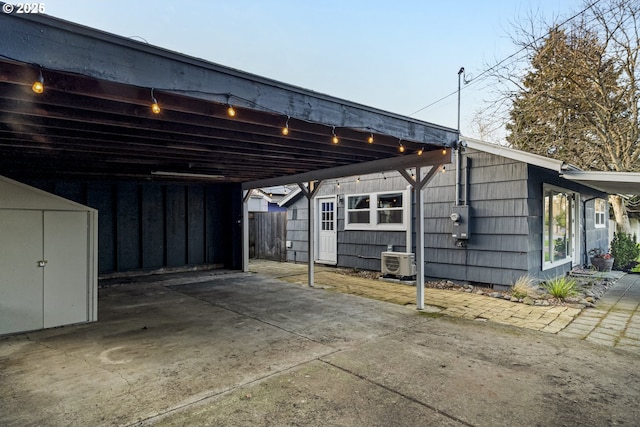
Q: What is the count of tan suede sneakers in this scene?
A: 0